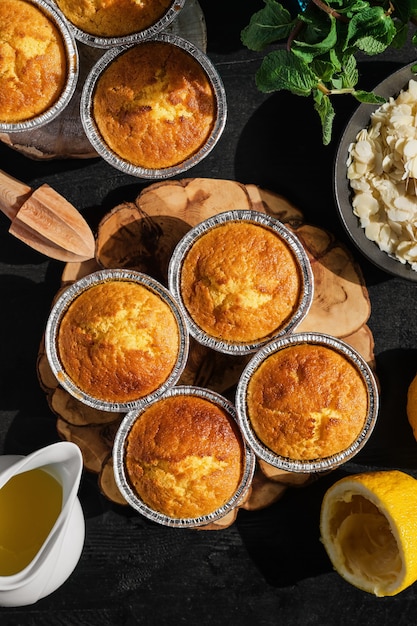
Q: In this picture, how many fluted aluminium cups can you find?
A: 7